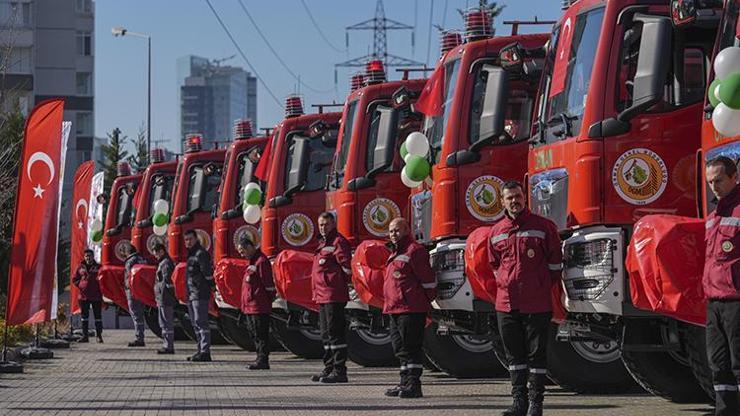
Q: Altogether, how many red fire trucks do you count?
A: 9